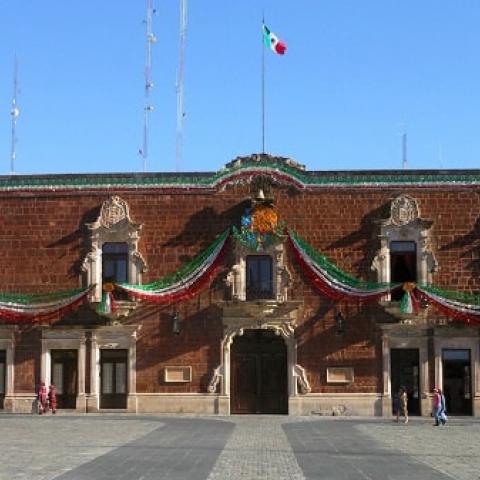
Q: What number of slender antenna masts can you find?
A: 4